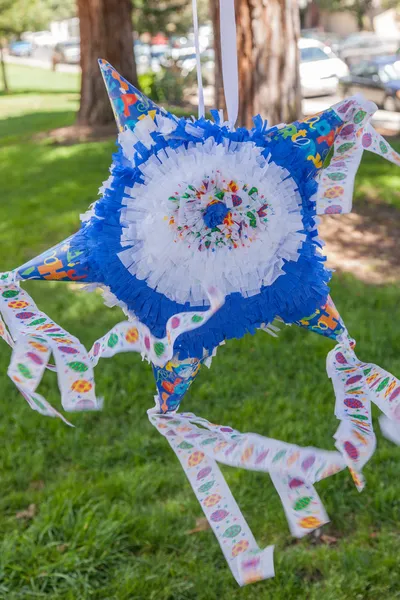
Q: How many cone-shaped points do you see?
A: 5